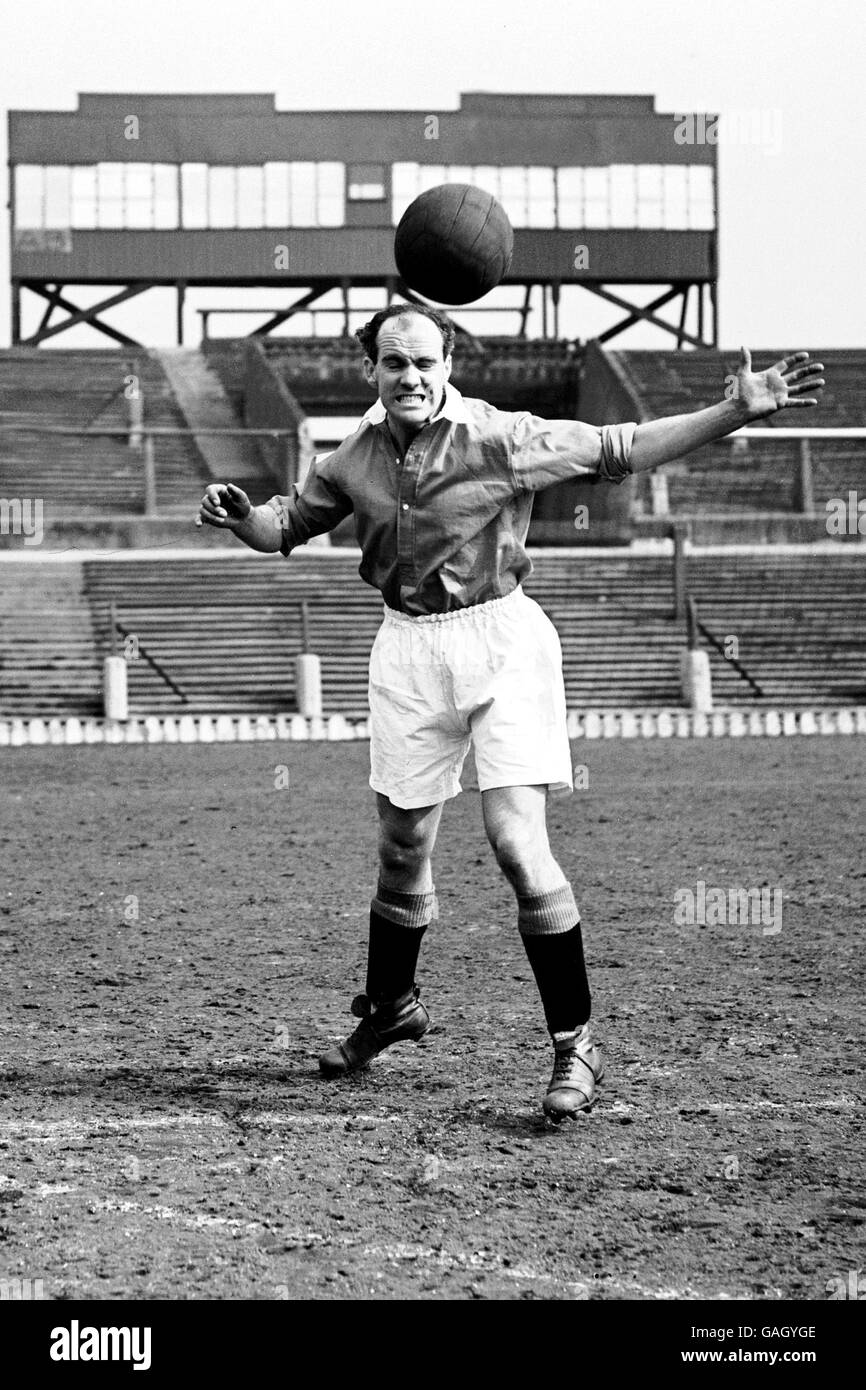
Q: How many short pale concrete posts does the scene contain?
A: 3